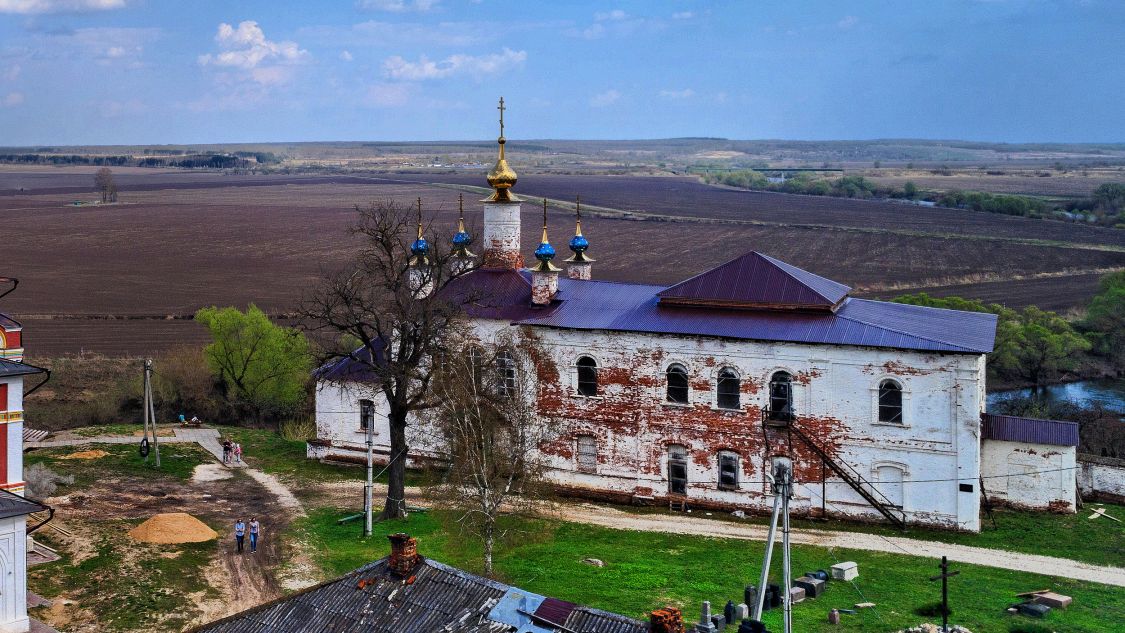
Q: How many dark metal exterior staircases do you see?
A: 1